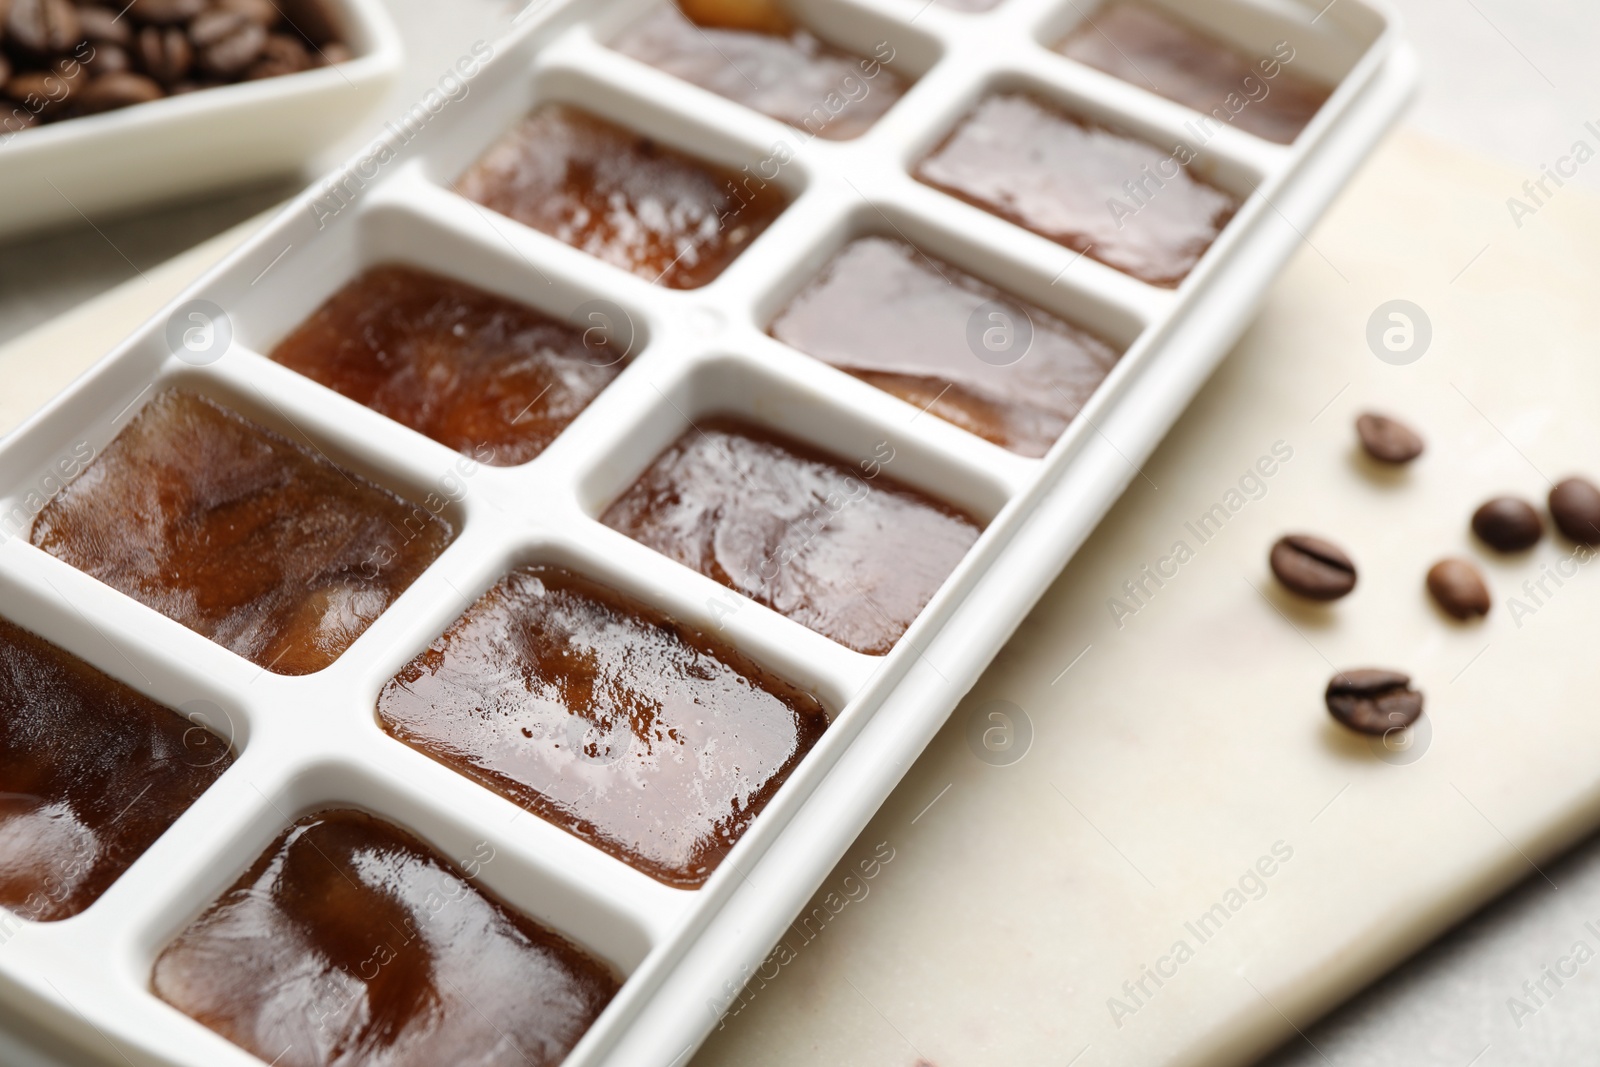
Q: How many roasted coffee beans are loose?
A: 6